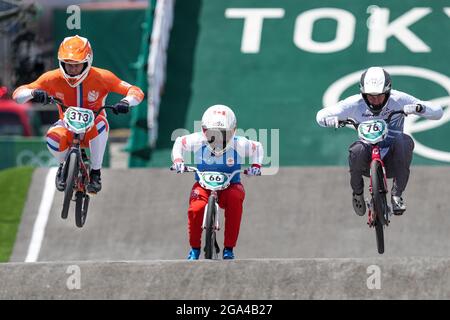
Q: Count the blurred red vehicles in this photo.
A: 1